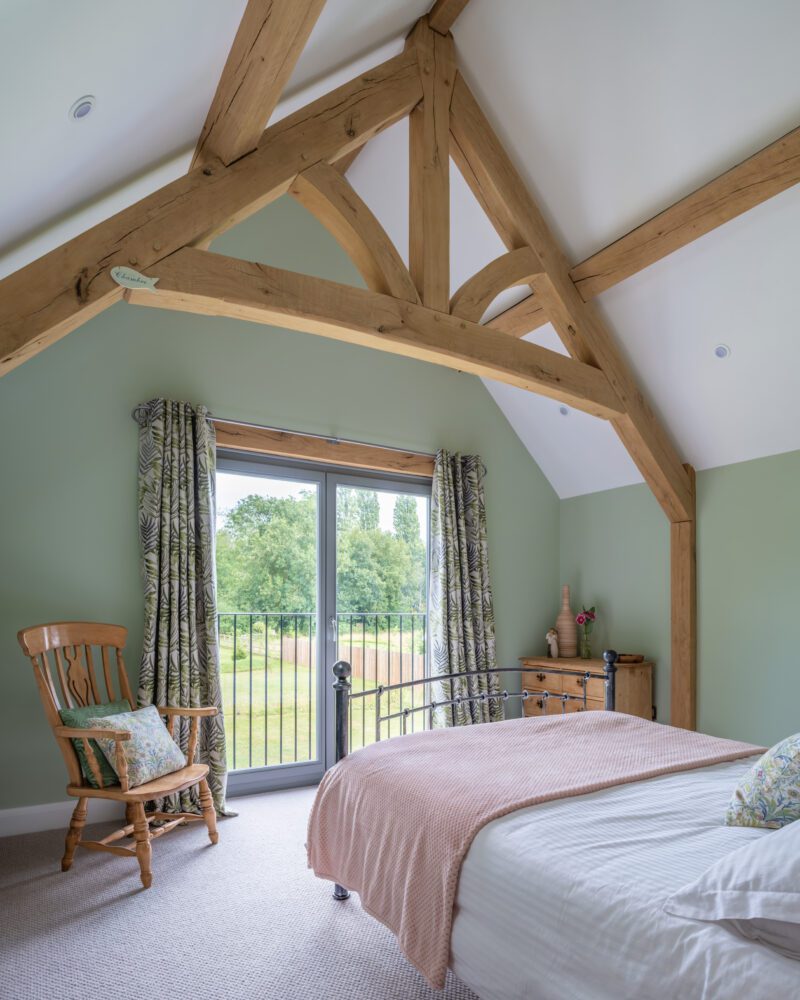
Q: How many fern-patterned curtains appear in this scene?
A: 2